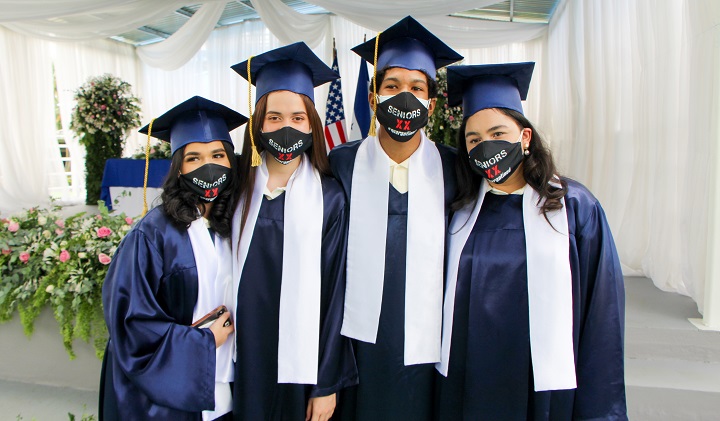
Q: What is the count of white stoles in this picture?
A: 4